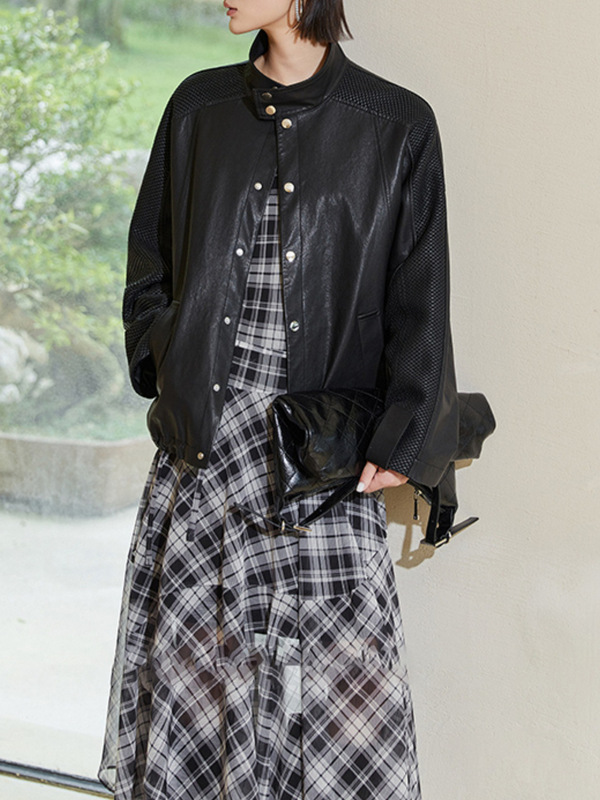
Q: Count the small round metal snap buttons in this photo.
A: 11